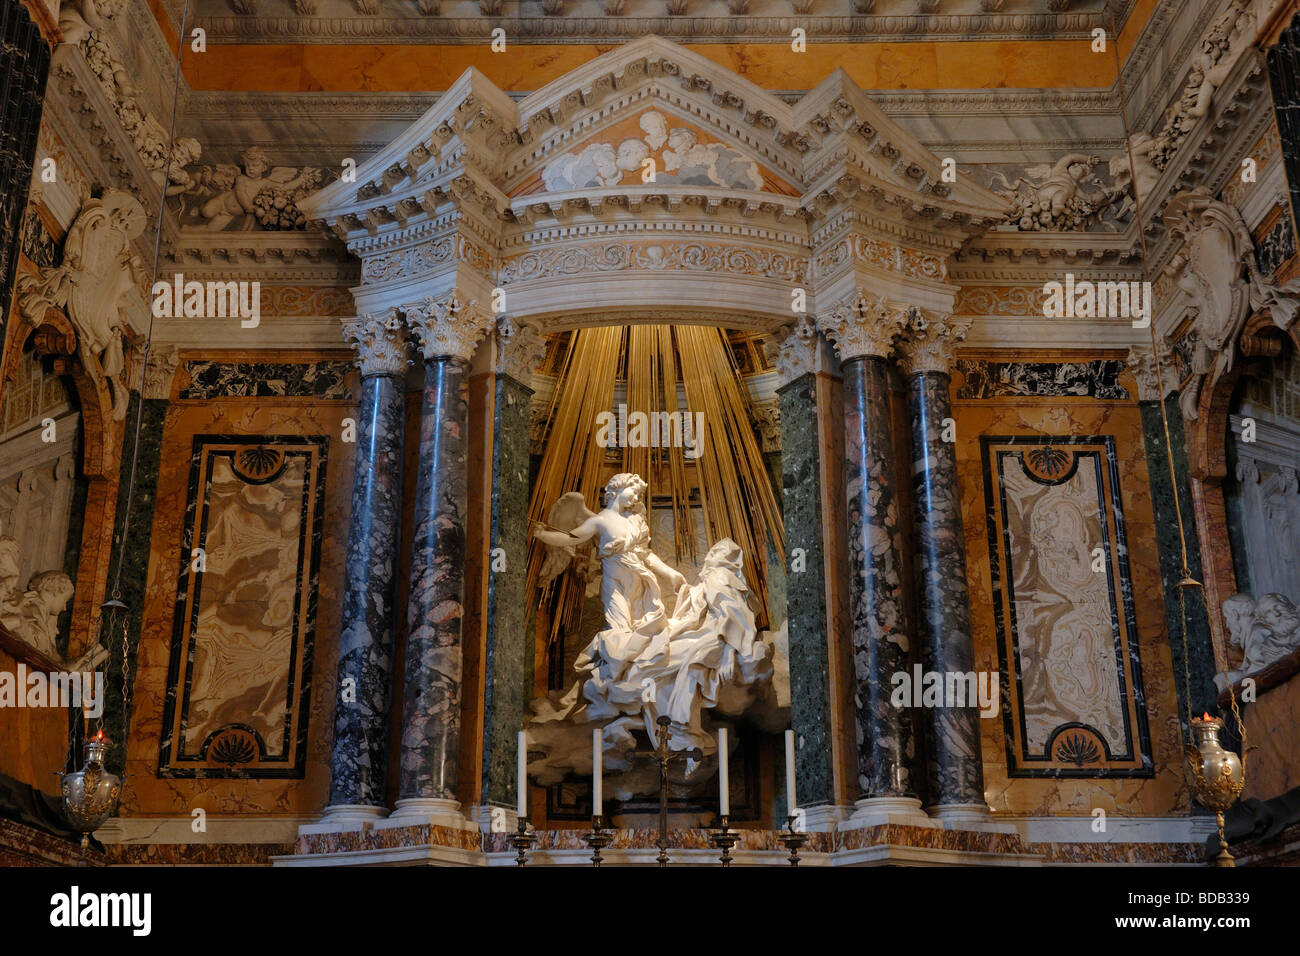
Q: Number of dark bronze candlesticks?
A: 4